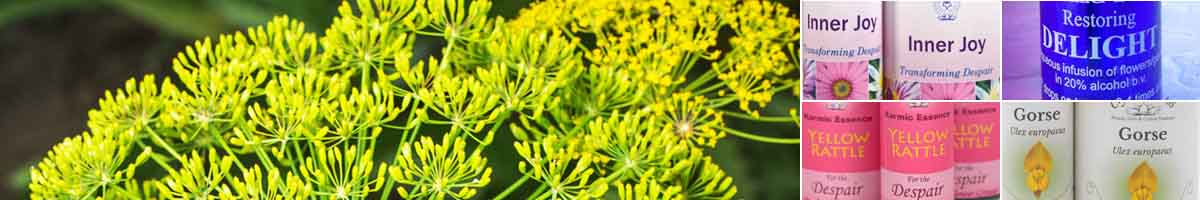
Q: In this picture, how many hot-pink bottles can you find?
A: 3